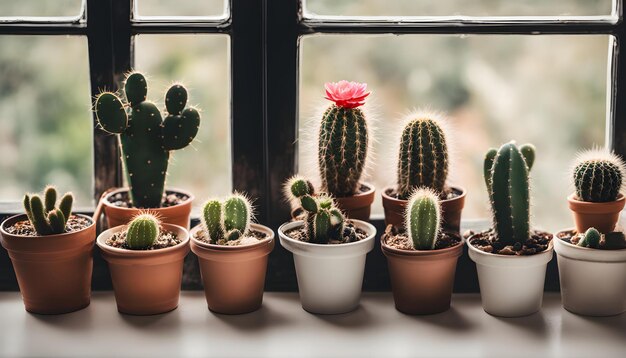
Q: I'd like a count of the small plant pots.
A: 11